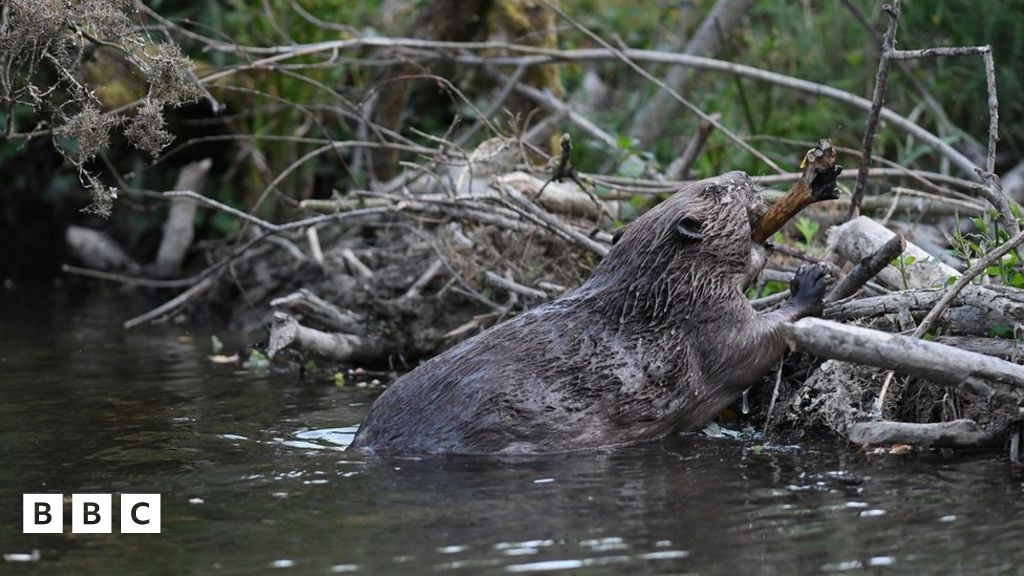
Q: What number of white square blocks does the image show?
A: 3